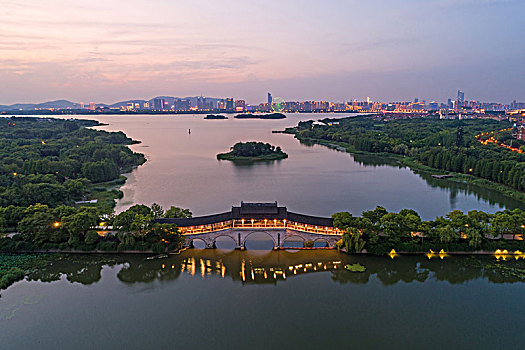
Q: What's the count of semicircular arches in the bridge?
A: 5